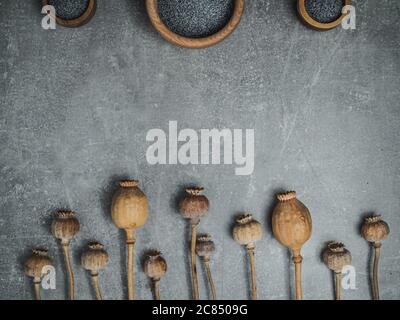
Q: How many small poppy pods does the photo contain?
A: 9